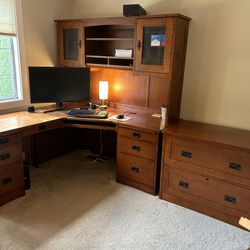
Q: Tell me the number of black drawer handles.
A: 11